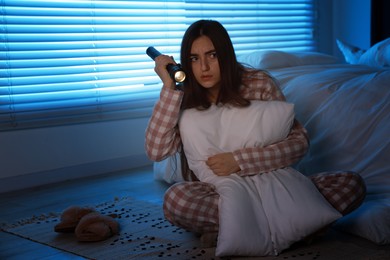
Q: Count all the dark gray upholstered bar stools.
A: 0